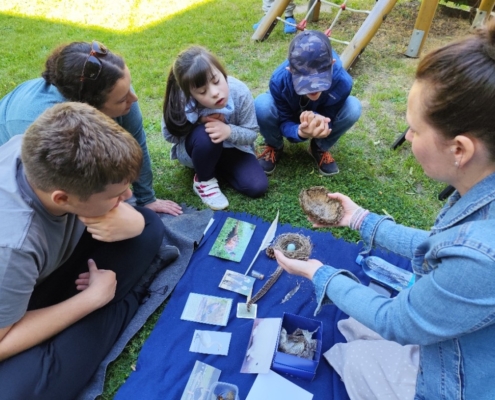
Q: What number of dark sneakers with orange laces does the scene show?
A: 2